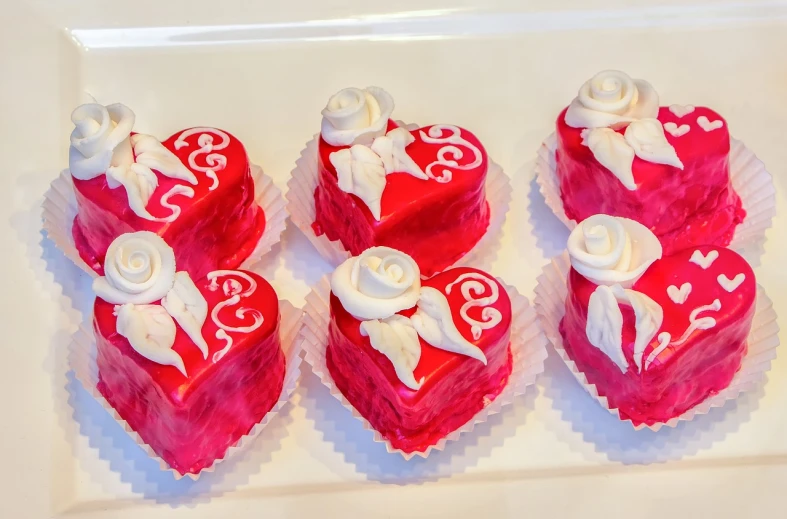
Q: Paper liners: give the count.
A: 6